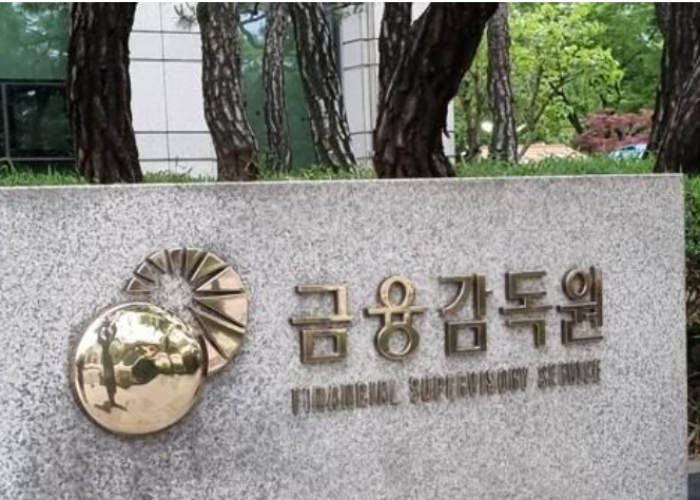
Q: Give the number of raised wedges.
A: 10